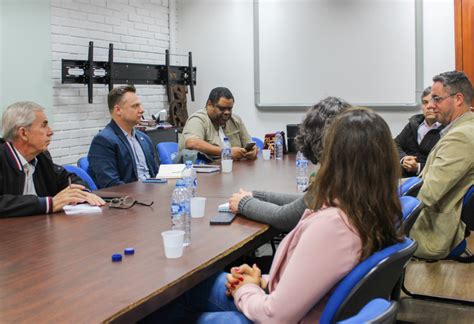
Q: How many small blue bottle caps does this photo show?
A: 2